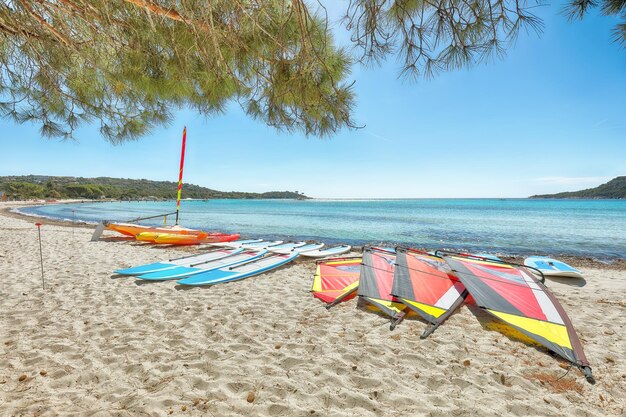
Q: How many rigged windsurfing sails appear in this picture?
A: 4